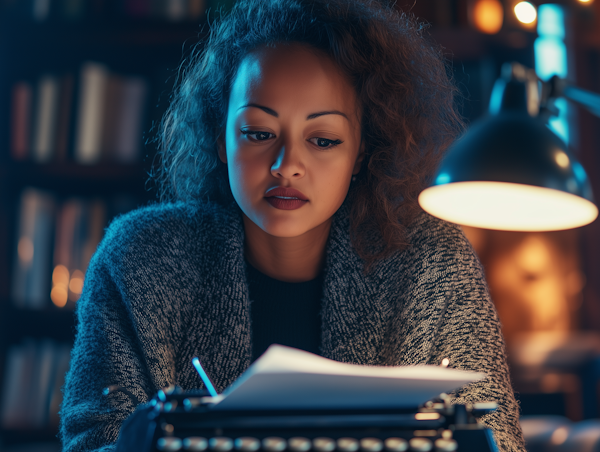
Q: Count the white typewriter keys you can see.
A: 12